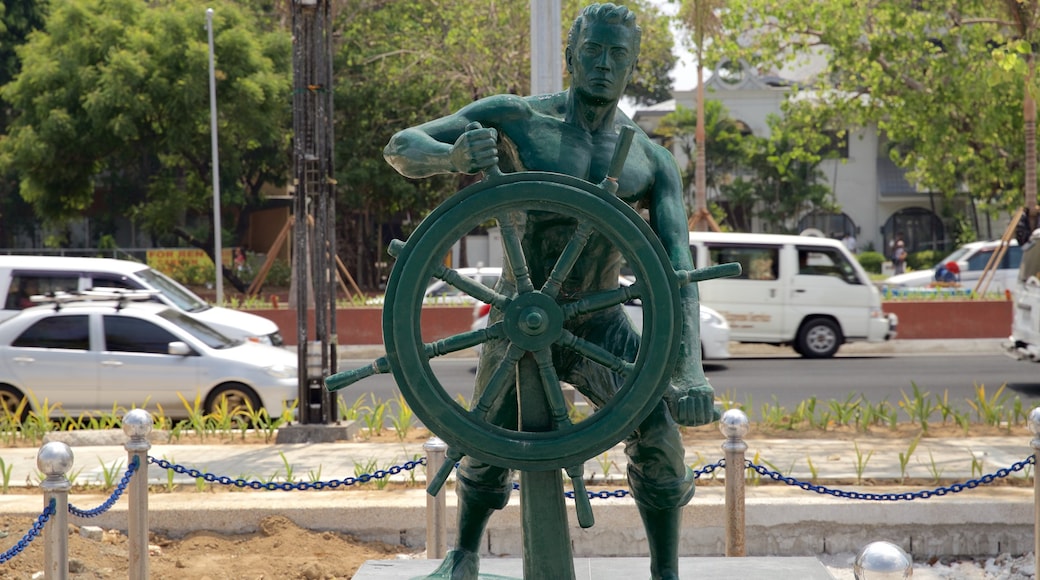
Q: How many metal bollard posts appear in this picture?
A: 6